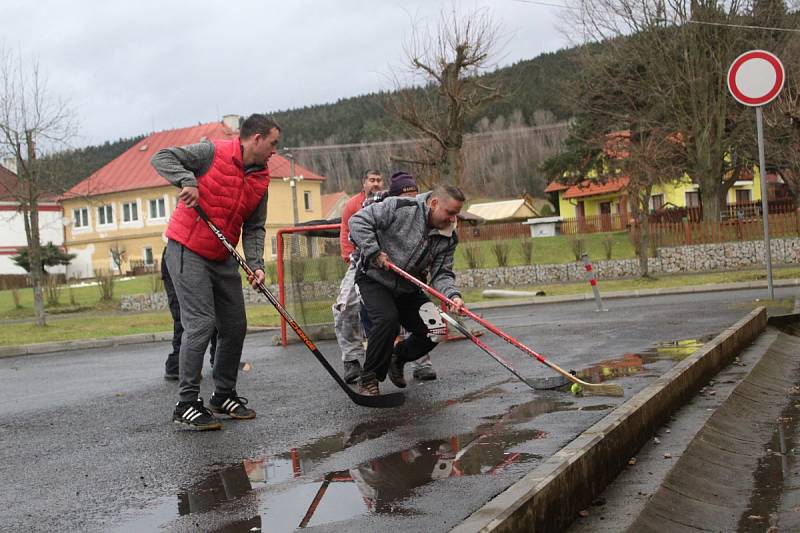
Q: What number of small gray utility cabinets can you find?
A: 1